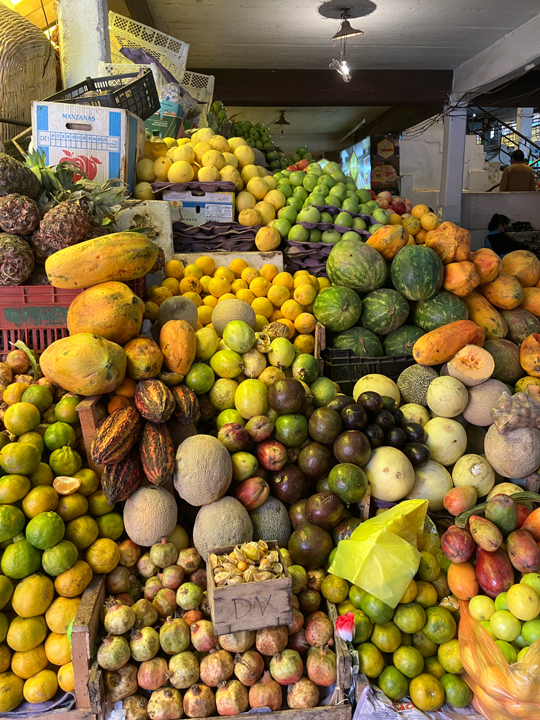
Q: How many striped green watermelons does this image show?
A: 7